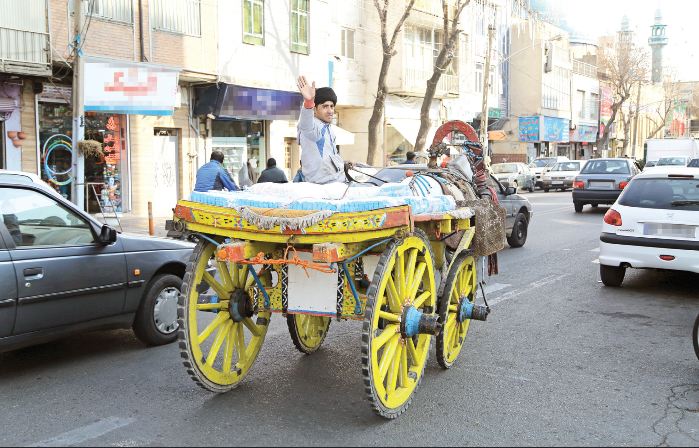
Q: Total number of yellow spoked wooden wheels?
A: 4